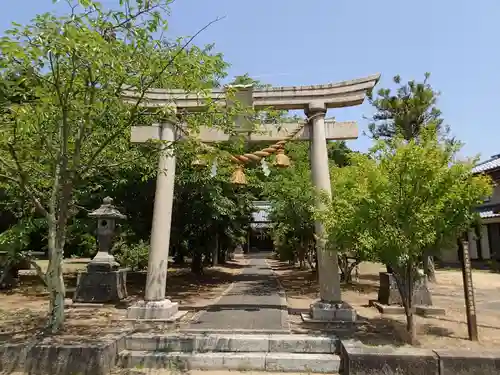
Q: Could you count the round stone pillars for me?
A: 2